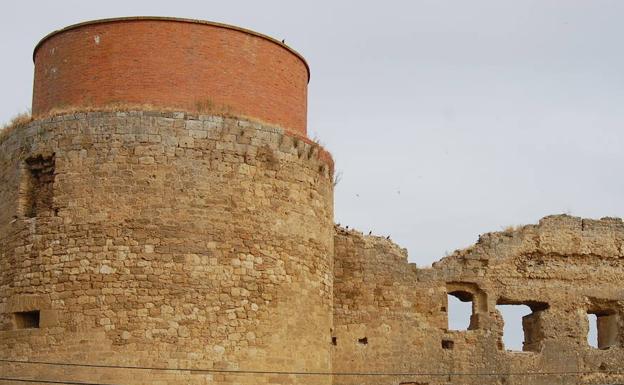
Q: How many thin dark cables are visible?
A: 2